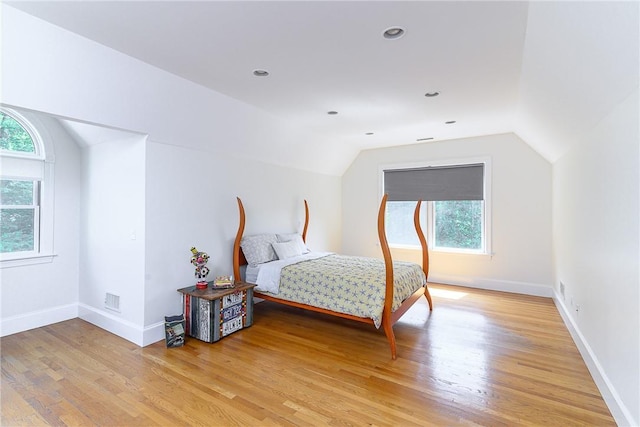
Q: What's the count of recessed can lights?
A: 6